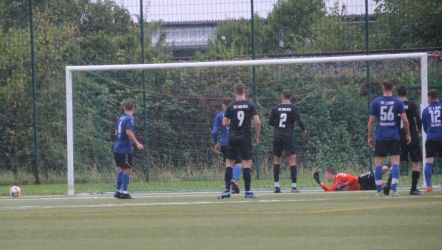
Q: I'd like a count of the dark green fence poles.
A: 4